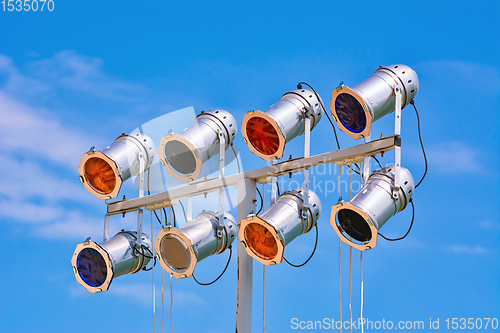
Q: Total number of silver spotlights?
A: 8